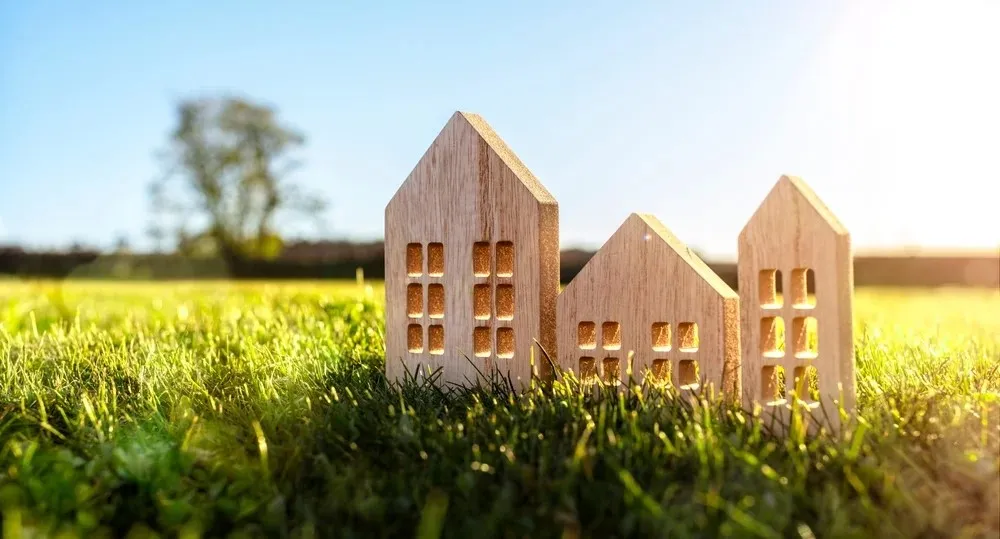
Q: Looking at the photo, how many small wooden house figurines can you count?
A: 3